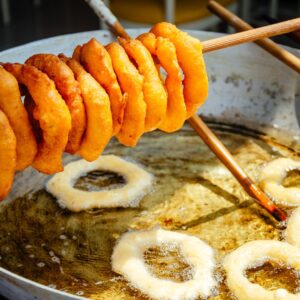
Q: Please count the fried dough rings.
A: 15